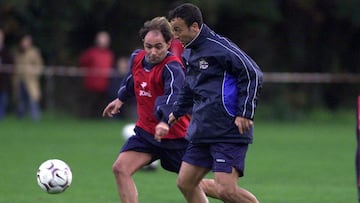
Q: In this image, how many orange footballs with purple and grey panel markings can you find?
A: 0